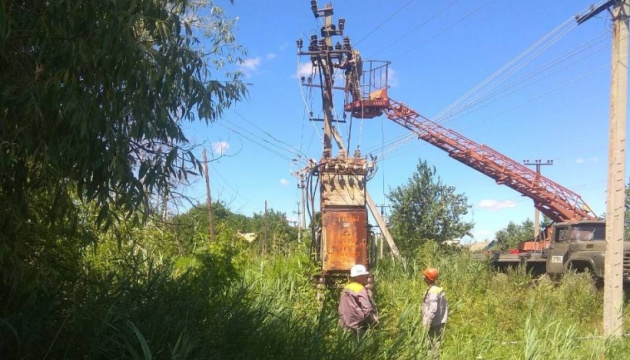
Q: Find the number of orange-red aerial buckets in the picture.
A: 1